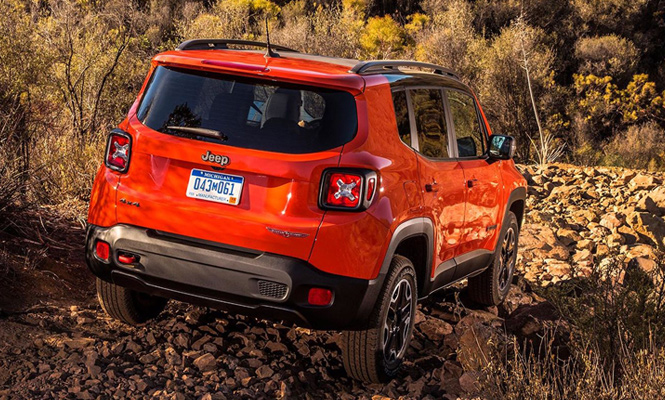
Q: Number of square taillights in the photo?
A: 2